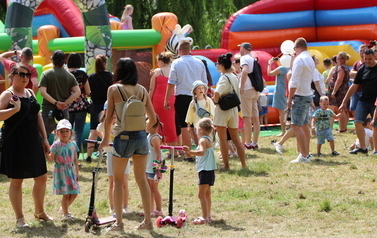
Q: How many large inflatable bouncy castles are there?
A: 2